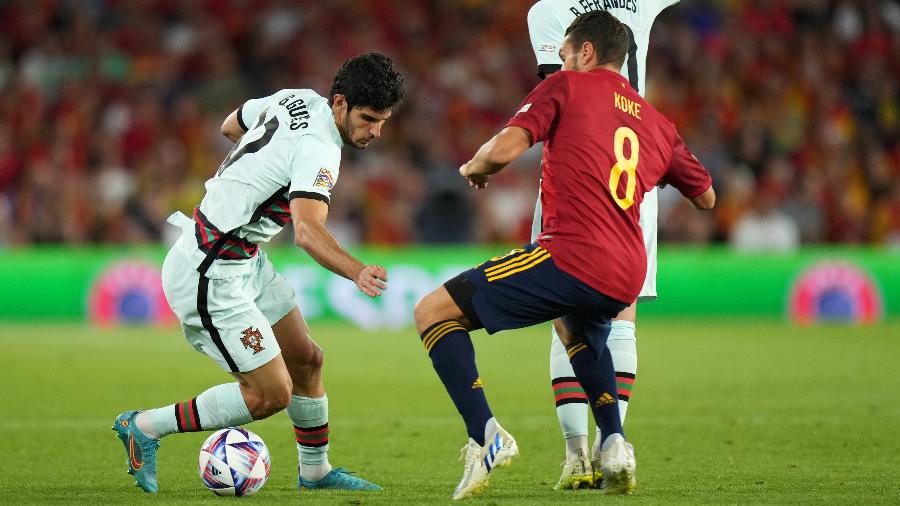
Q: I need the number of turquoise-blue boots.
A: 2